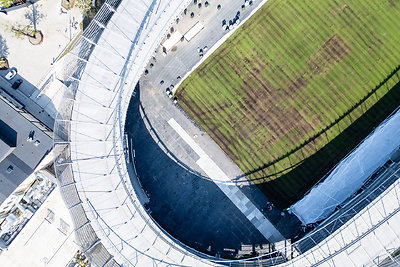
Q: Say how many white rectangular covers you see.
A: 2